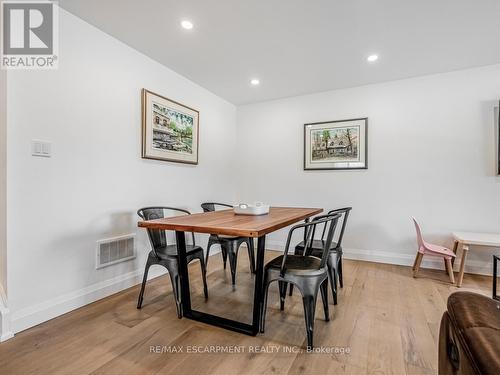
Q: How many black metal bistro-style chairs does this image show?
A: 4